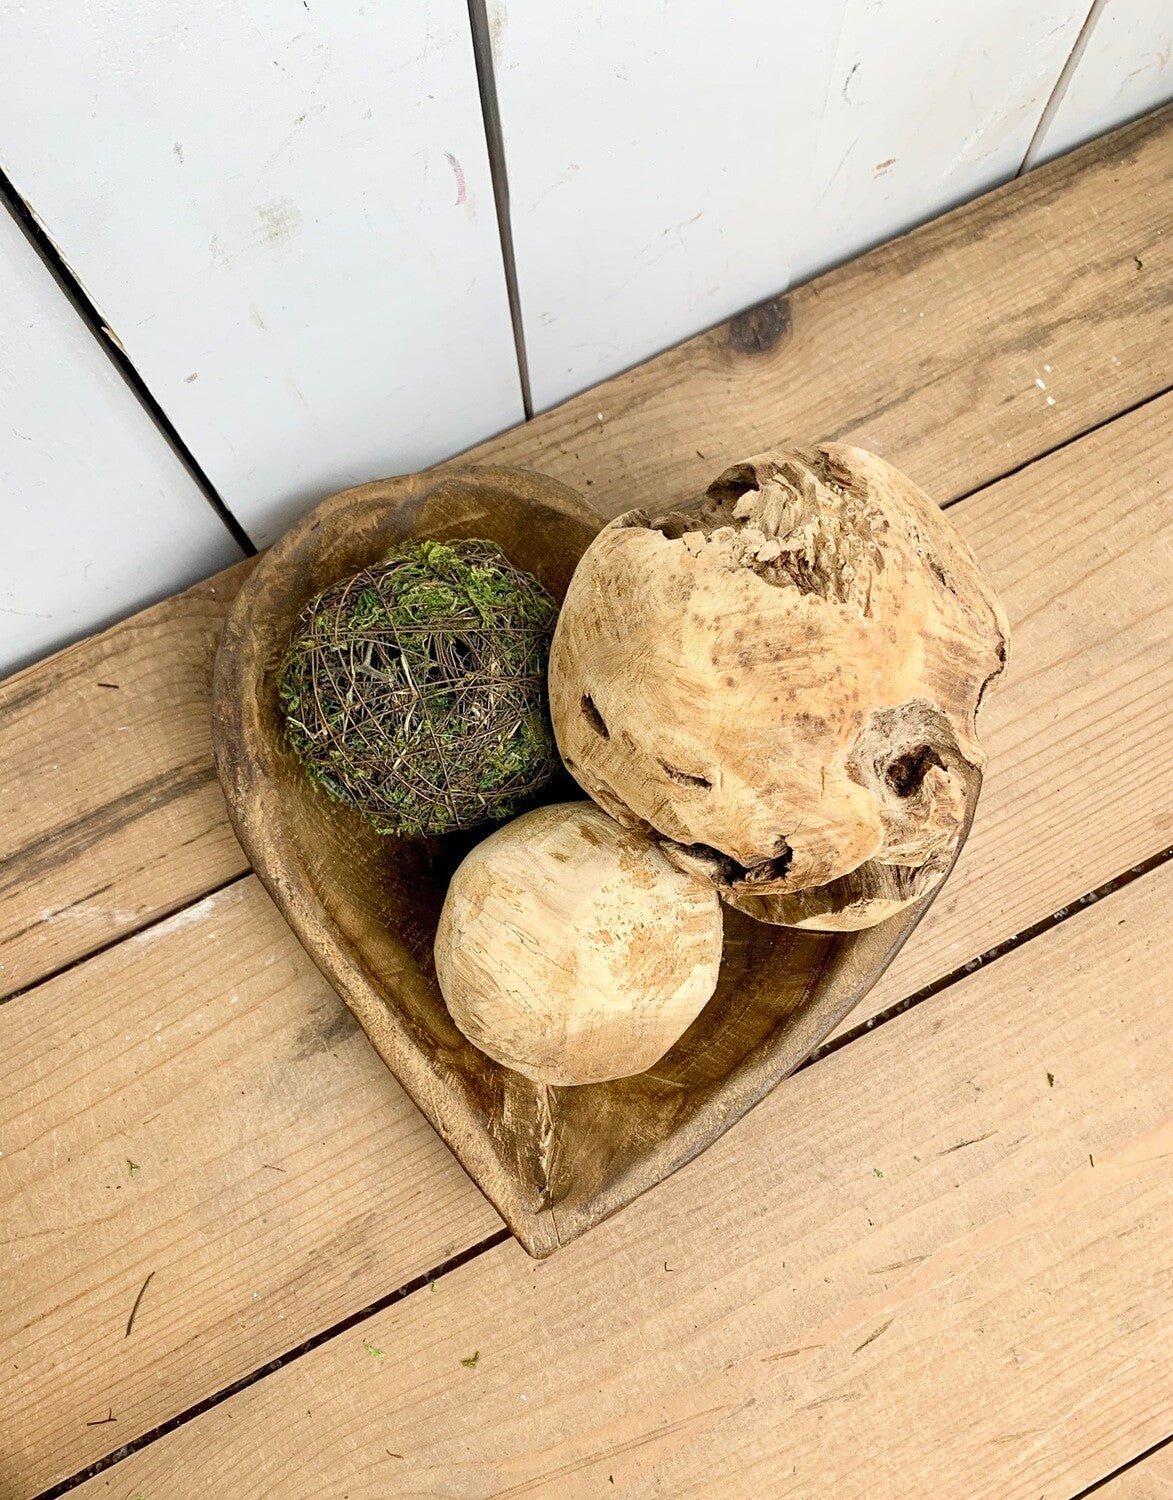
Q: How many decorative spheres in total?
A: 3